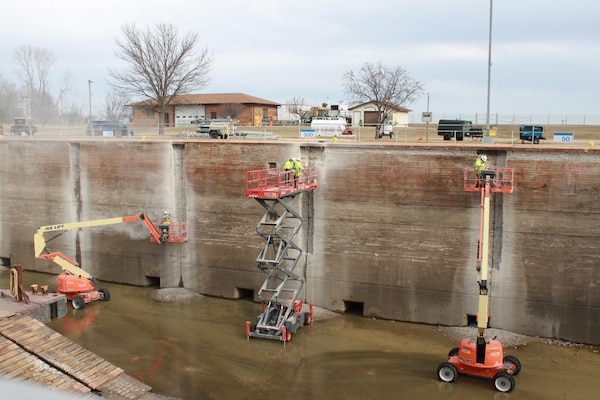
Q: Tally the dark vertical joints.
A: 4